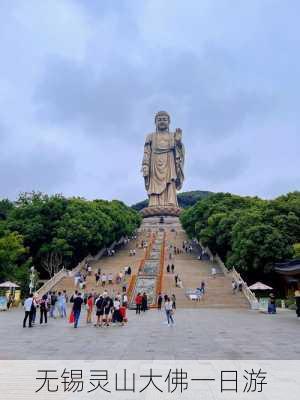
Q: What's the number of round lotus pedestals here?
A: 1